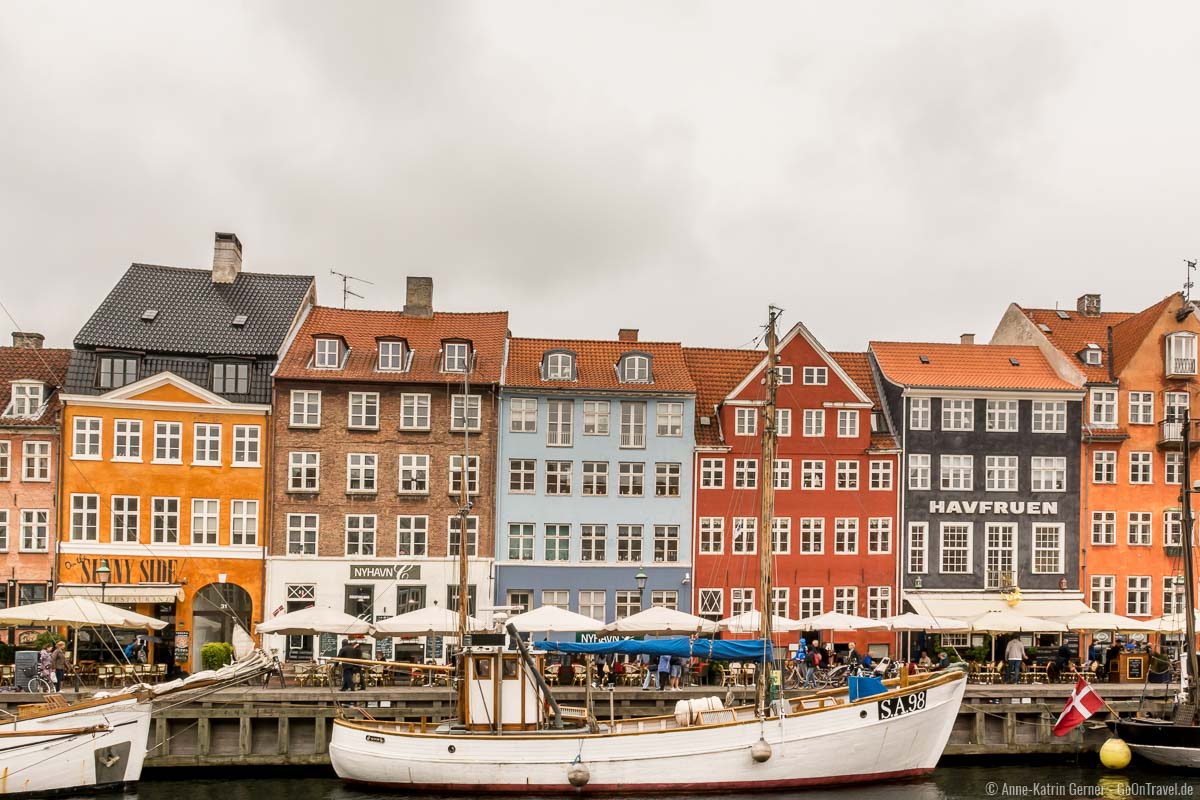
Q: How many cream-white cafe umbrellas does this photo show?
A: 11